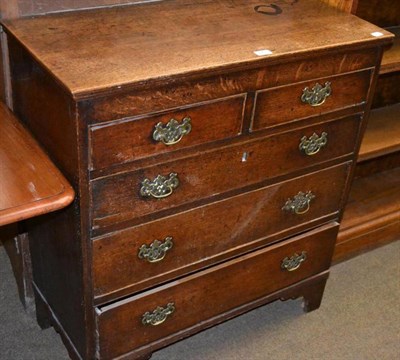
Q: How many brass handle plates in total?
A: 8